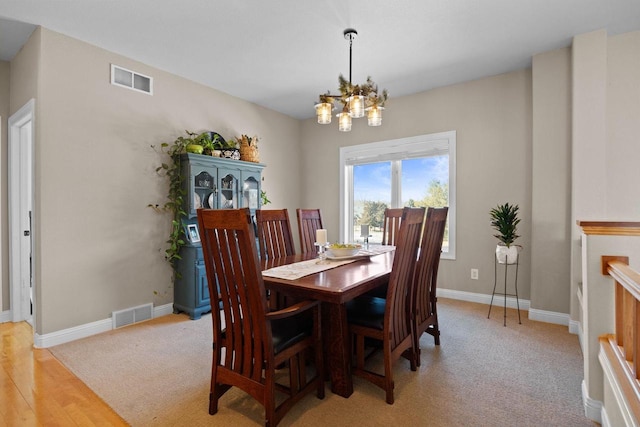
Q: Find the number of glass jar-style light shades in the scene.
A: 4